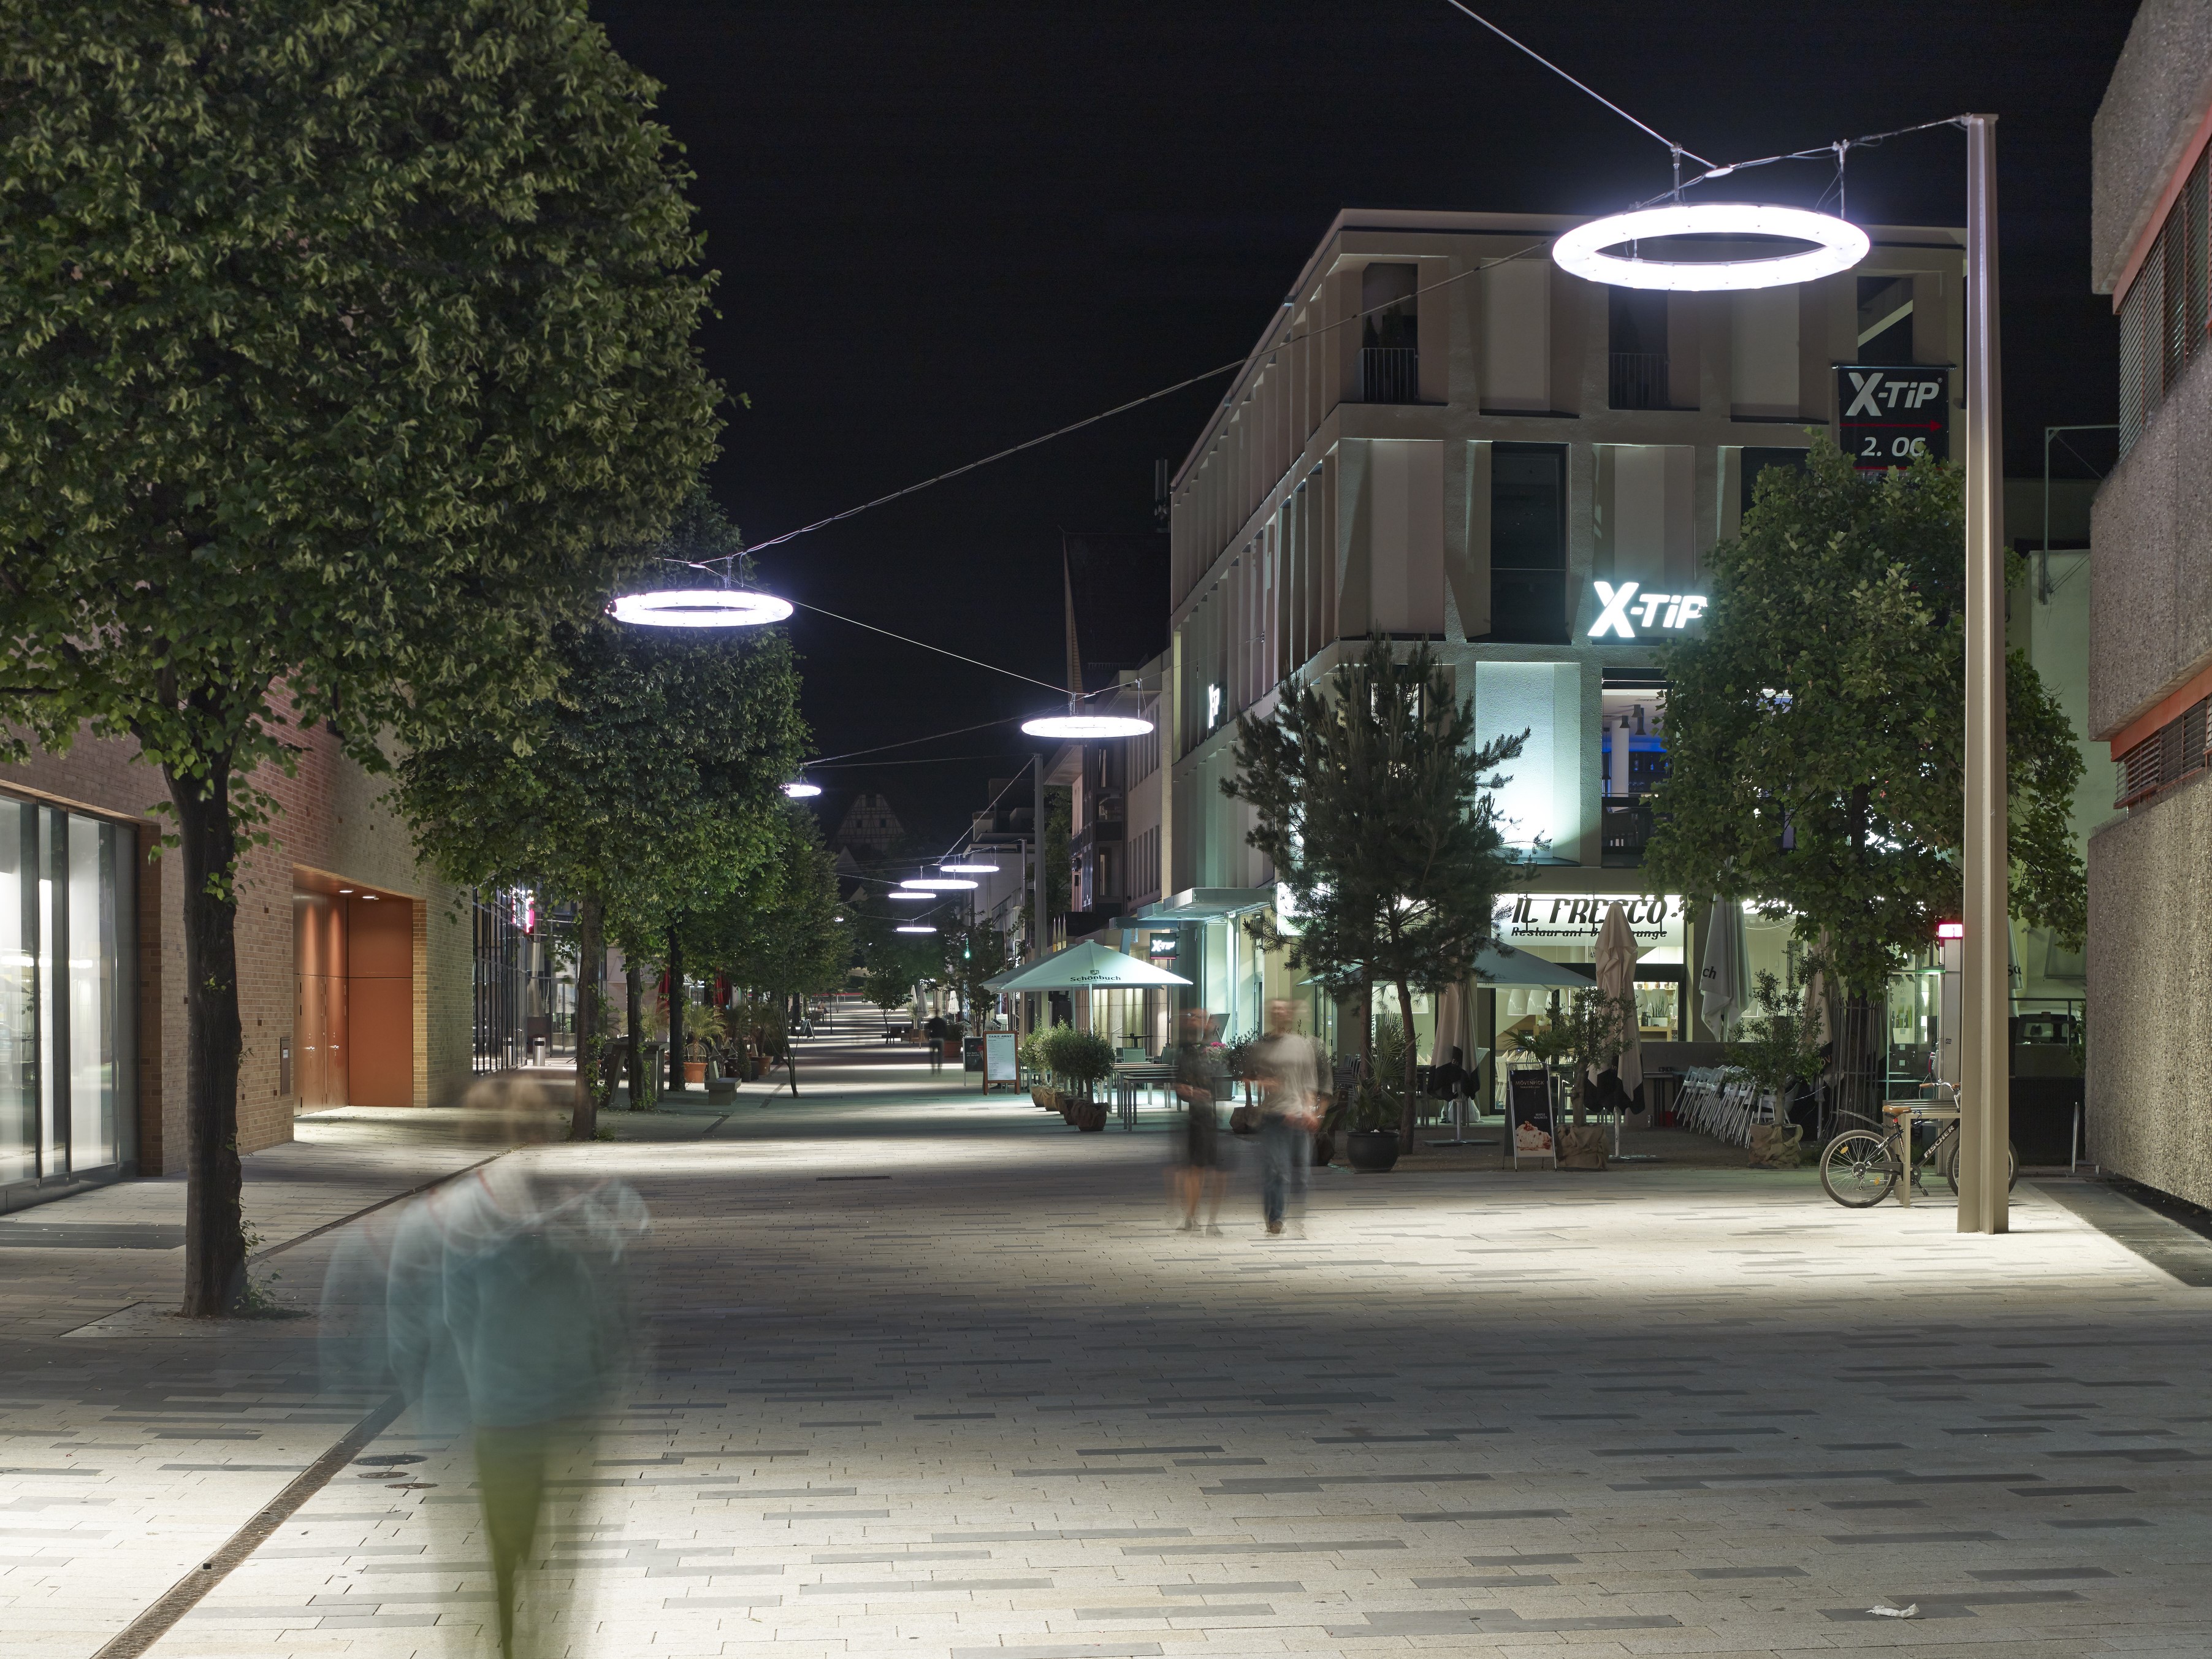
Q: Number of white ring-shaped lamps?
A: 8